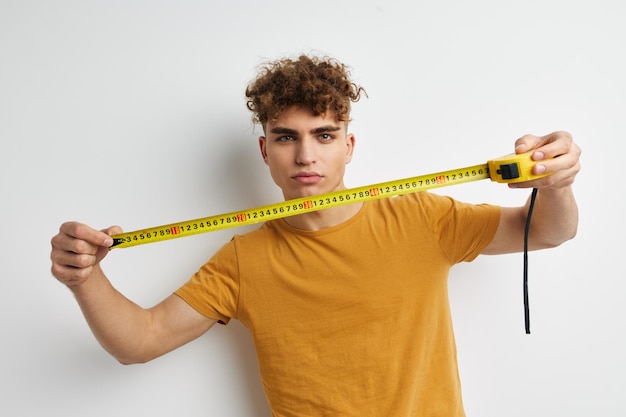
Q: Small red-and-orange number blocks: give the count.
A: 5